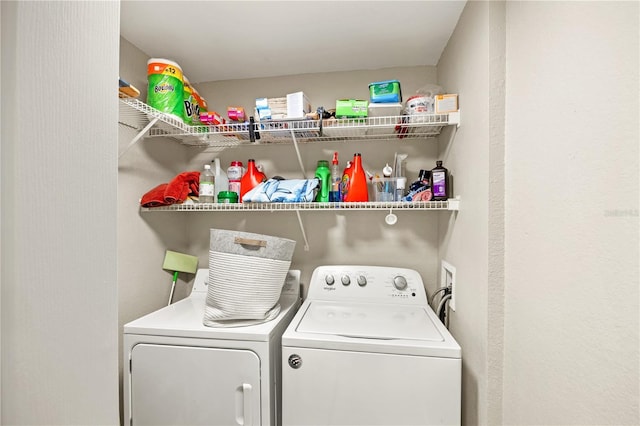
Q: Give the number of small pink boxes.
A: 2